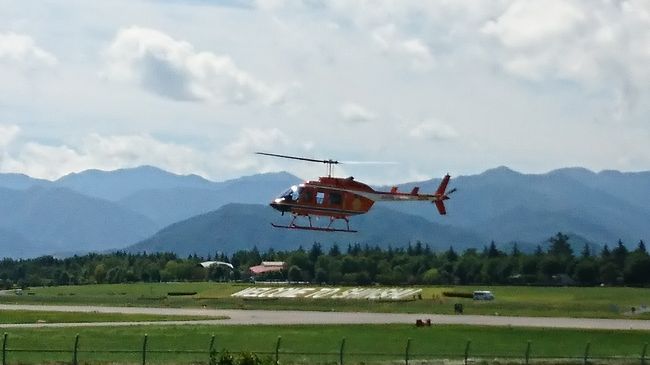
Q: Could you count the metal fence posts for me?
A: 11